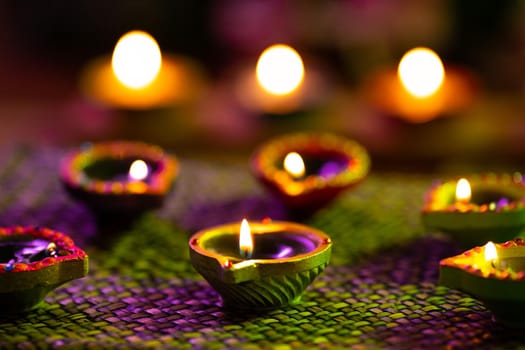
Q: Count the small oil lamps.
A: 9